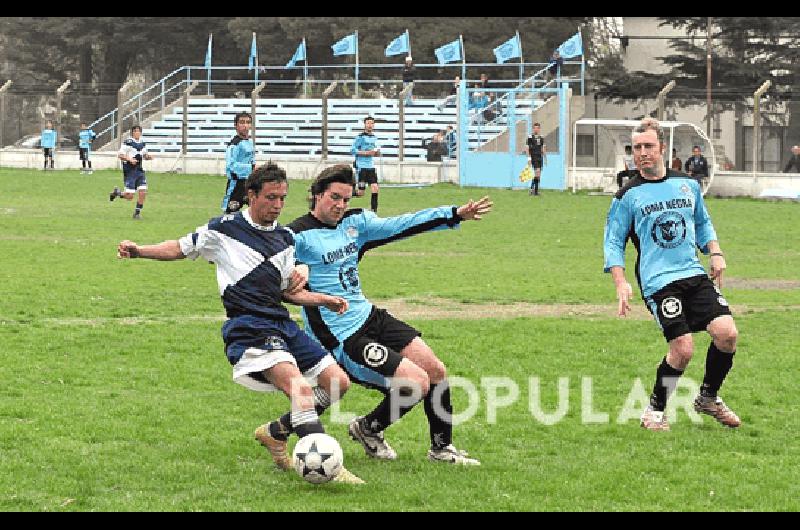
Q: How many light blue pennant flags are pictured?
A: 8